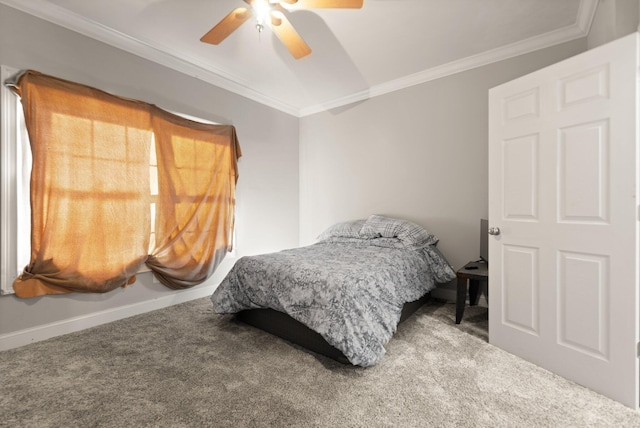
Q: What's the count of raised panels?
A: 6